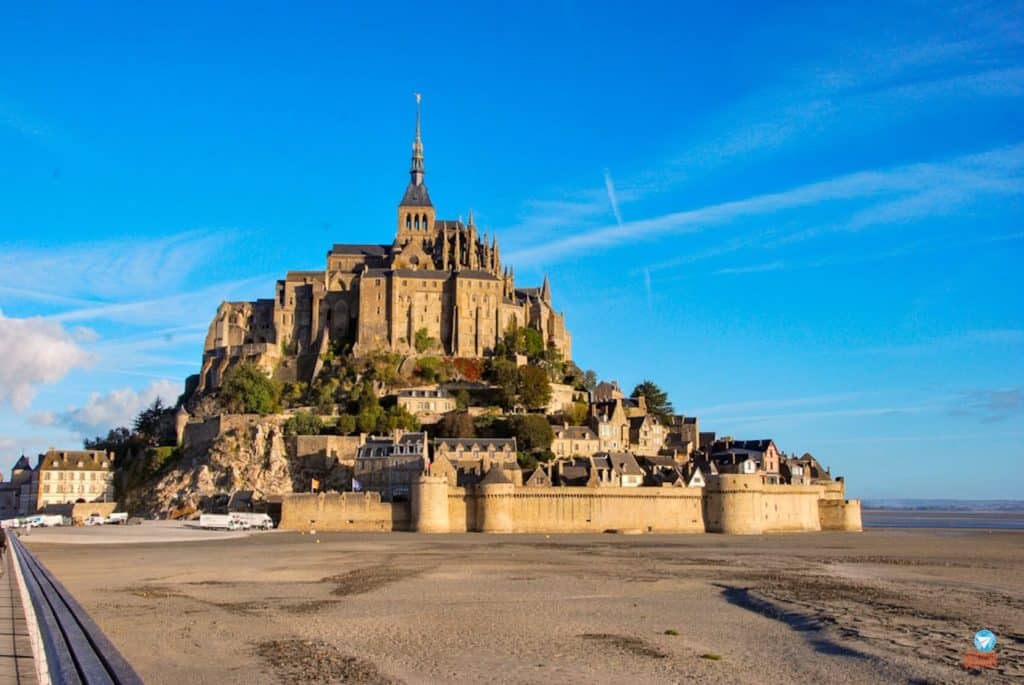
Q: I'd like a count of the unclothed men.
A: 0